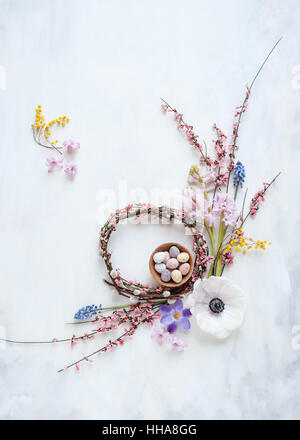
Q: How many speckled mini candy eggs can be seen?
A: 9